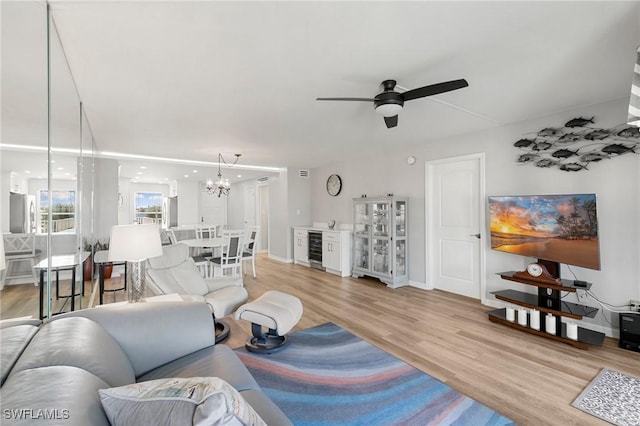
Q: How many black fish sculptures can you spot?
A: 4